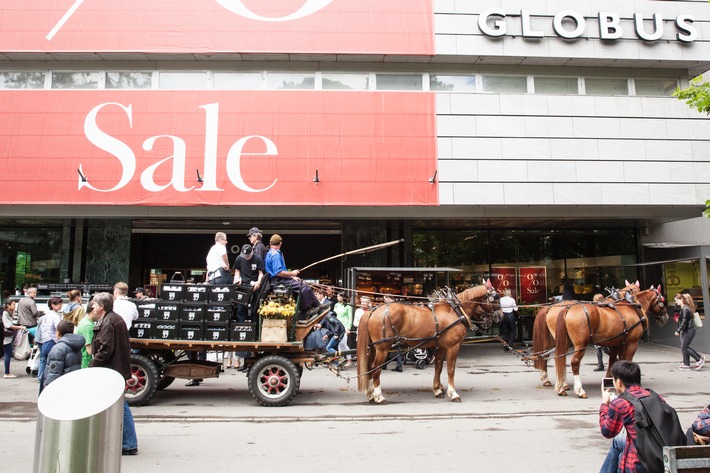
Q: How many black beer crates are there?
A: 13